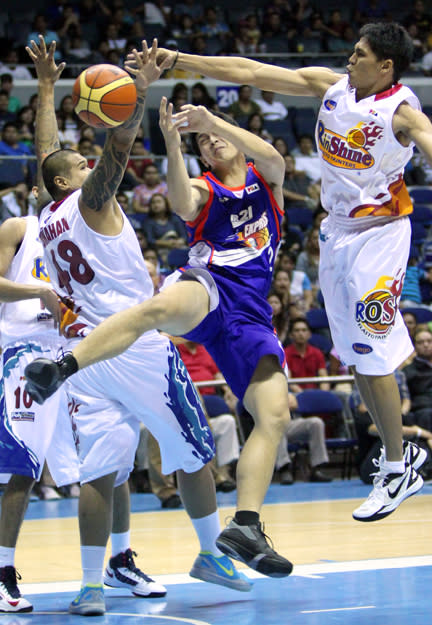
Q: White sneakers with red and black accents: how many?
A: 2